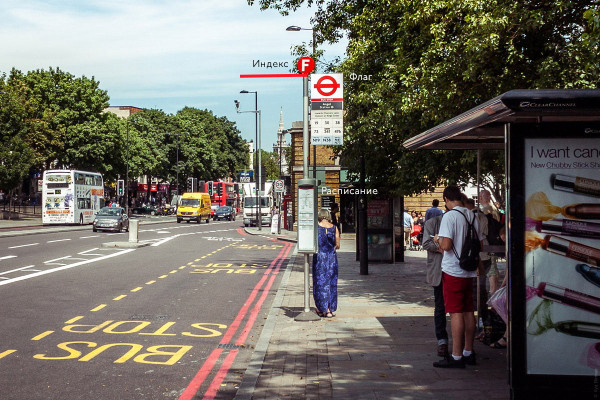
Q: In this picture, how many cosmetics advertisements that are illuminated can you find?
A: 1